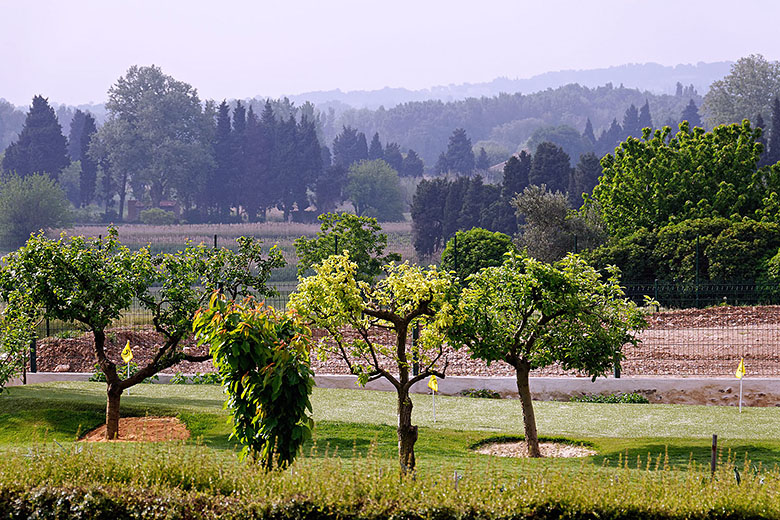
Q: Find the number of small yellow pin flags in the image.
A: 3